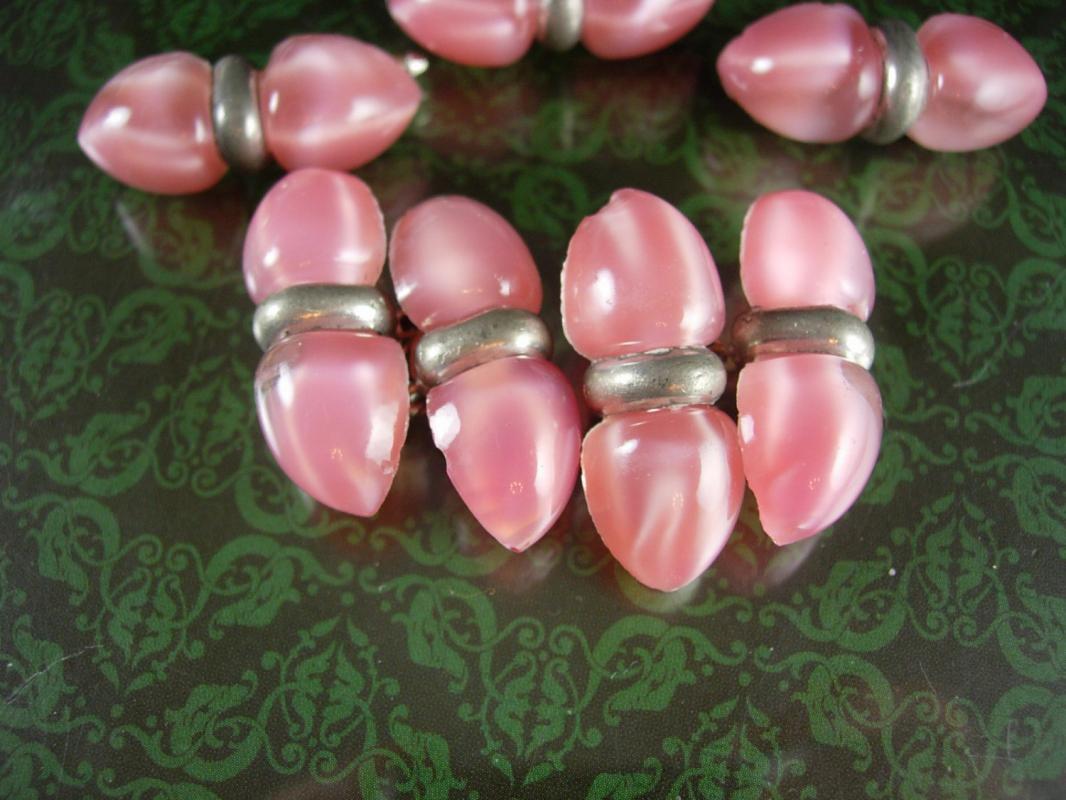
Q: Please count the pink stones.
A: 14